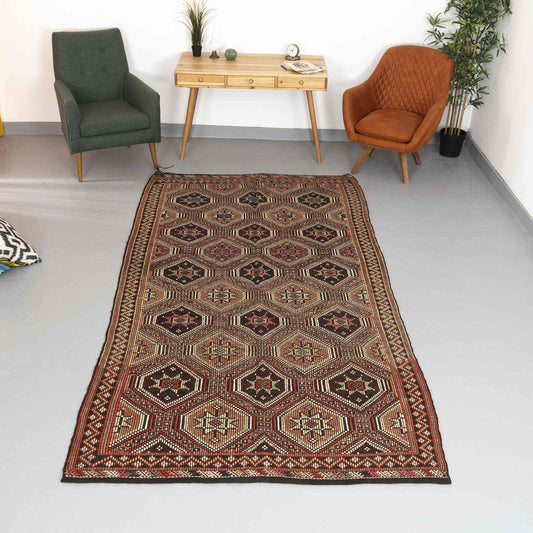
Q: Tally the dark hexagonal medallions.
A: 15